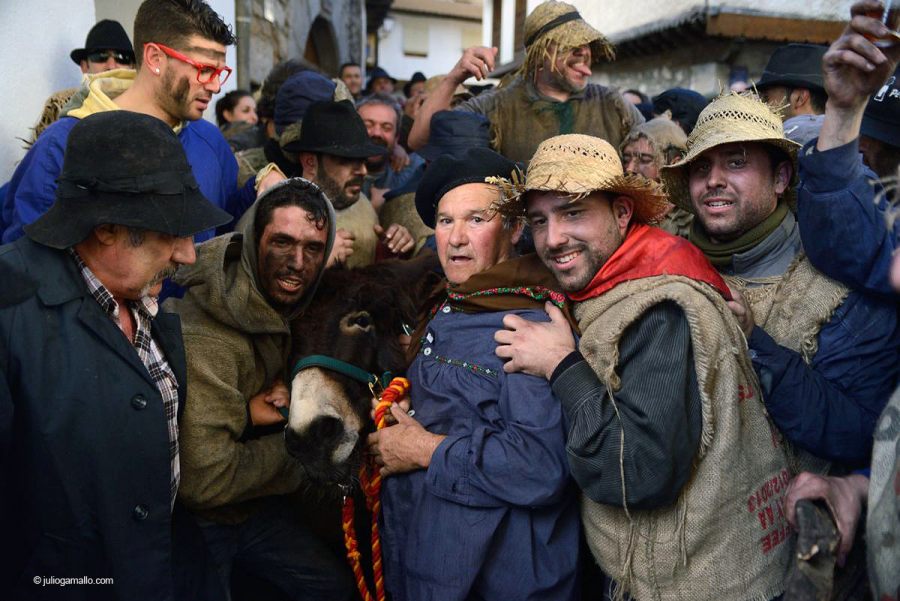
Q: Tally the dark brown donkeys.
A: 1